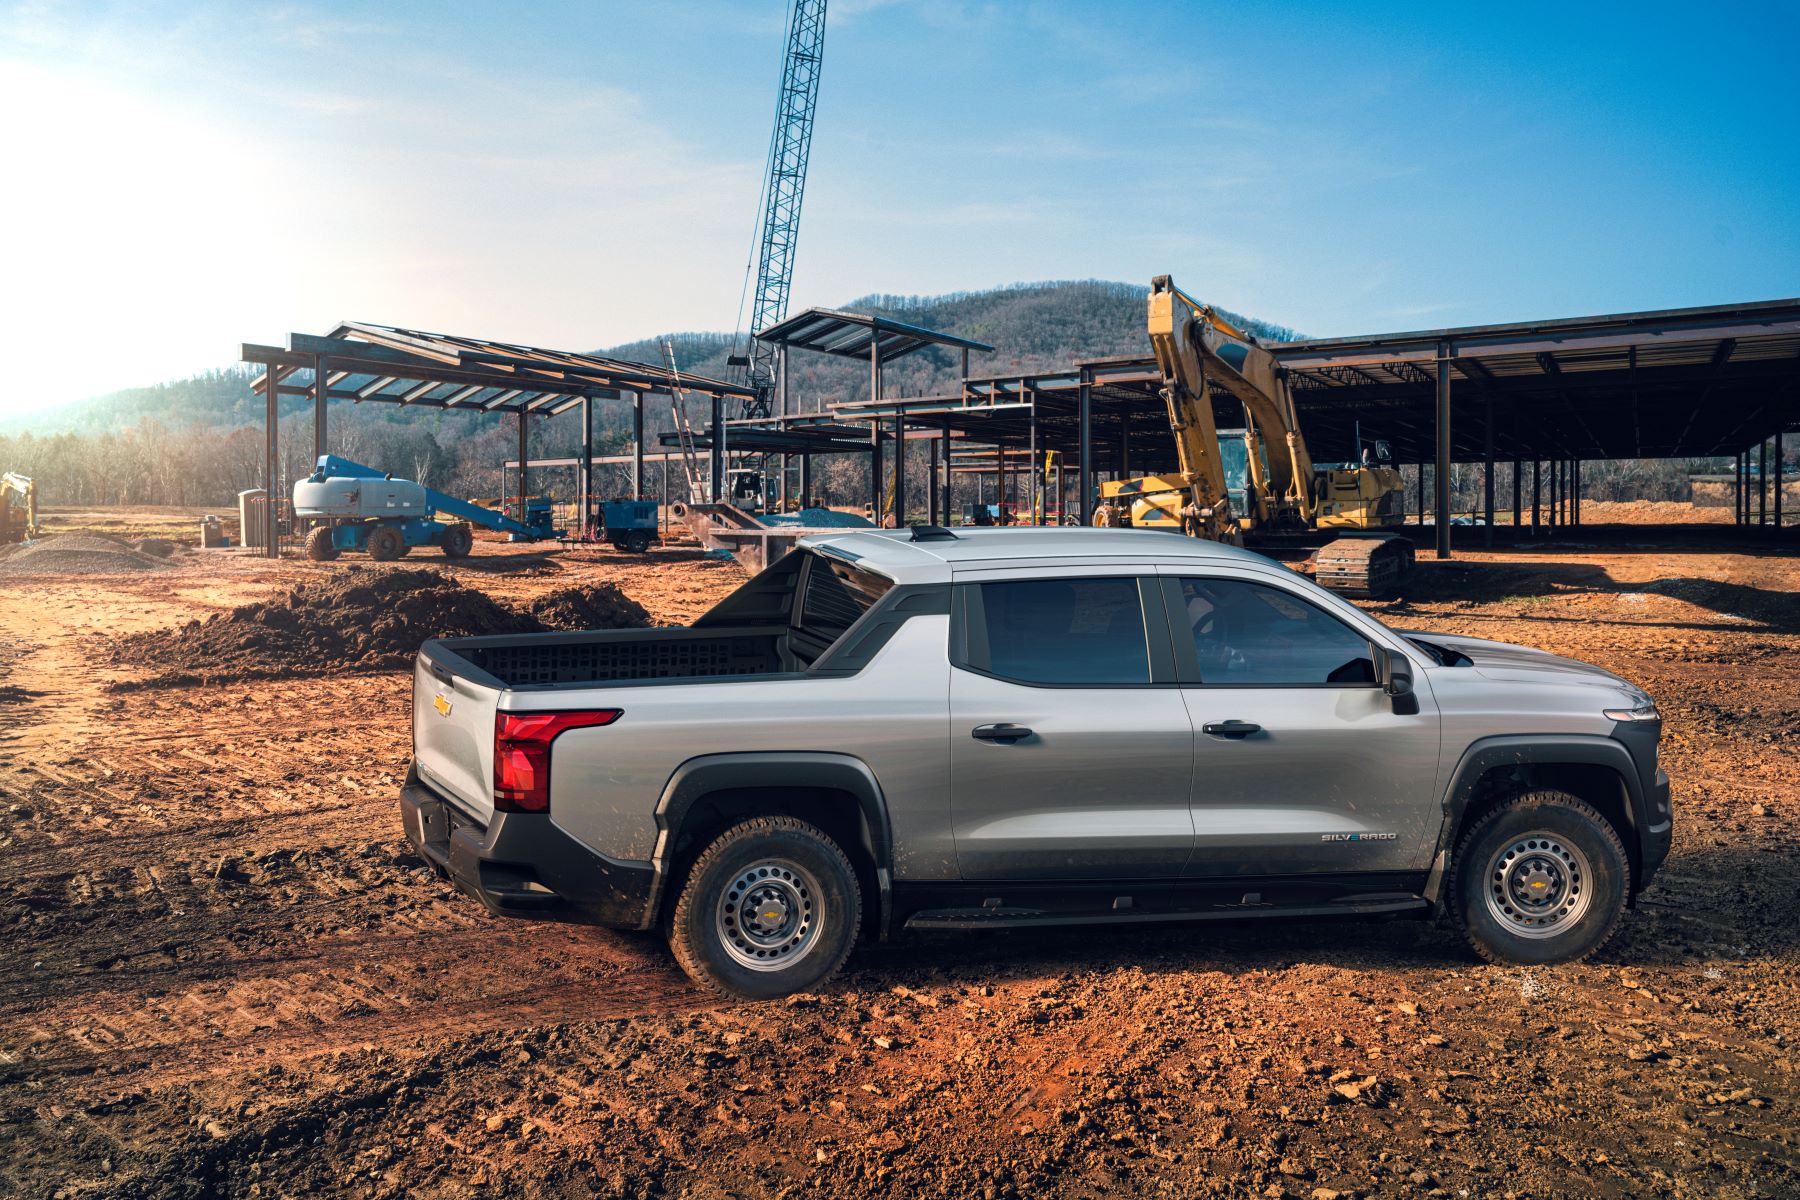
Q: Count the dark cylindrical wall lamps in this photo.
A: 0